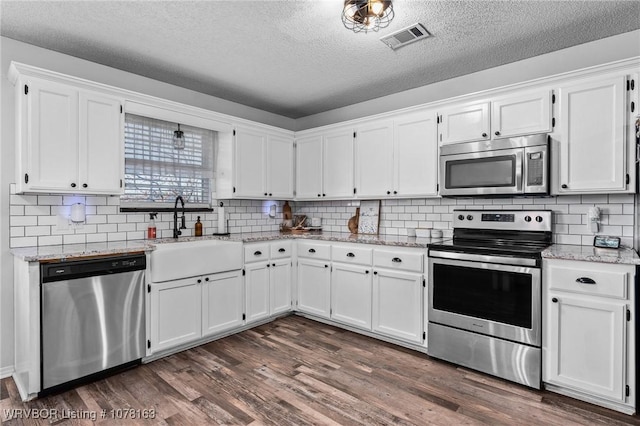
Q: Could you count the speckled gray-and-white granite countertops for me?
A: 2